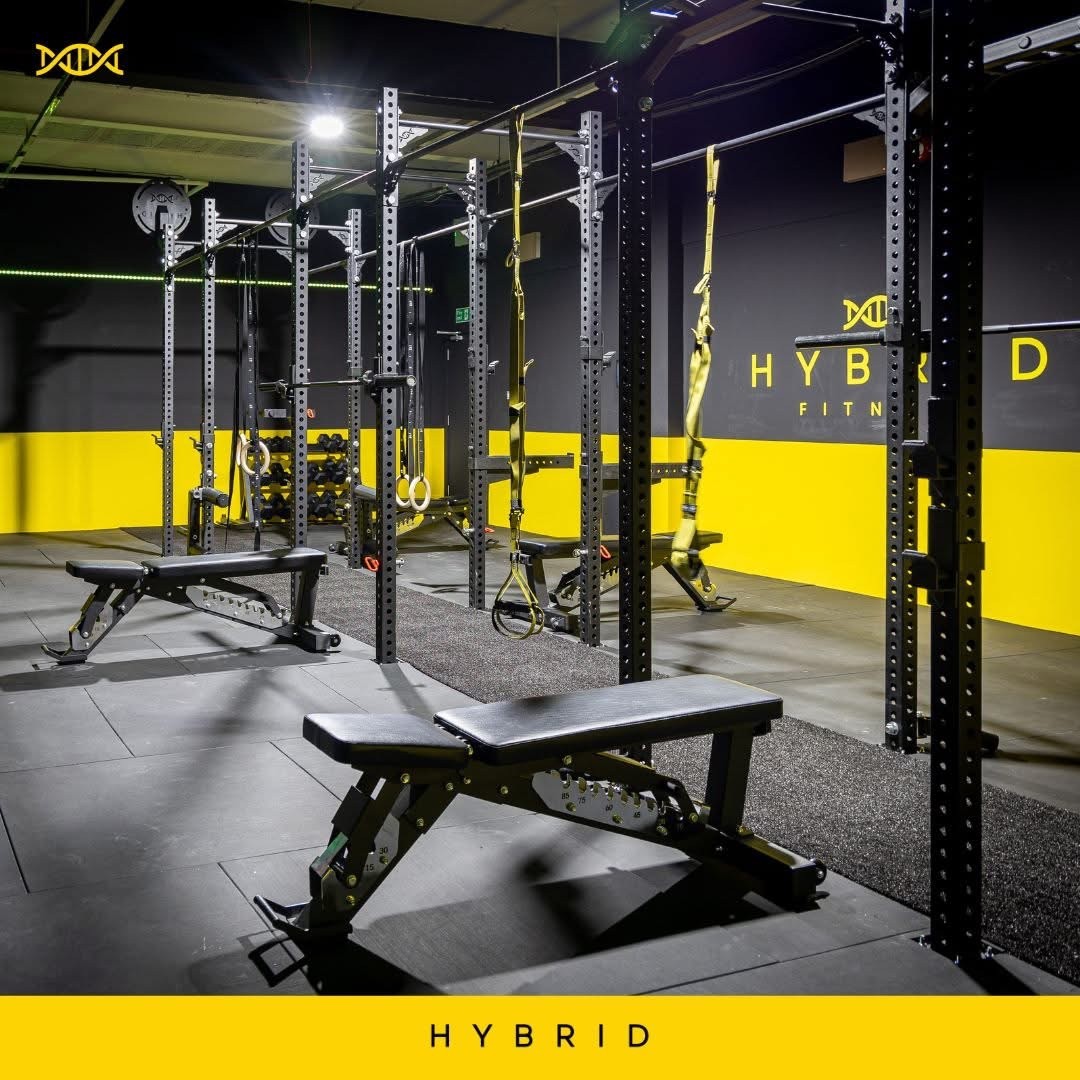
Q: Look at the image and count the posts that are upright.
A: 10